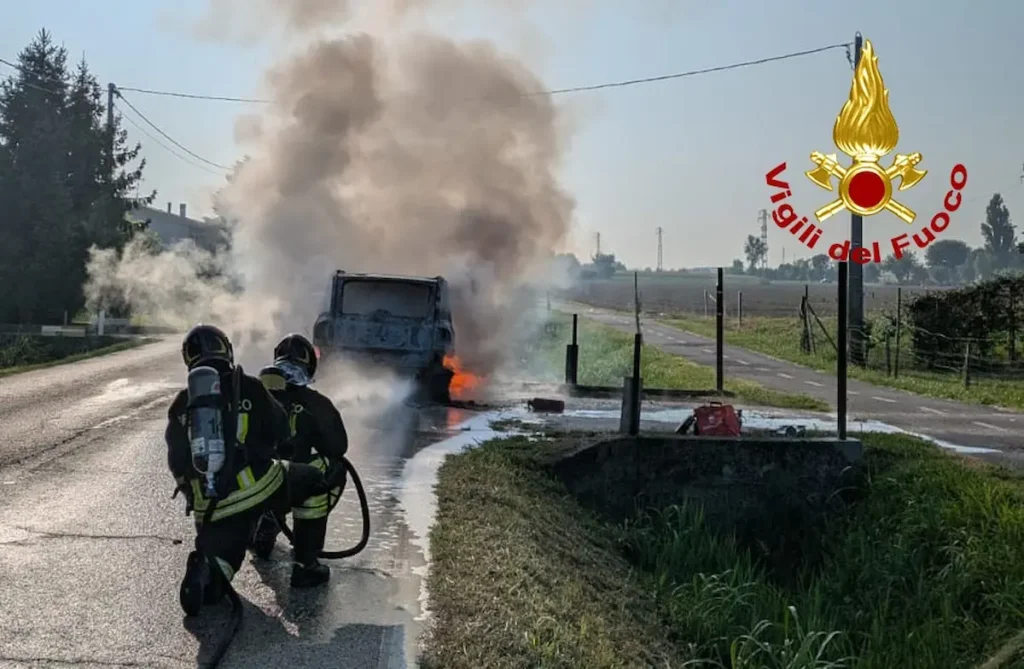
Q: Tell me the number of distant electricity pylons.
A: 3